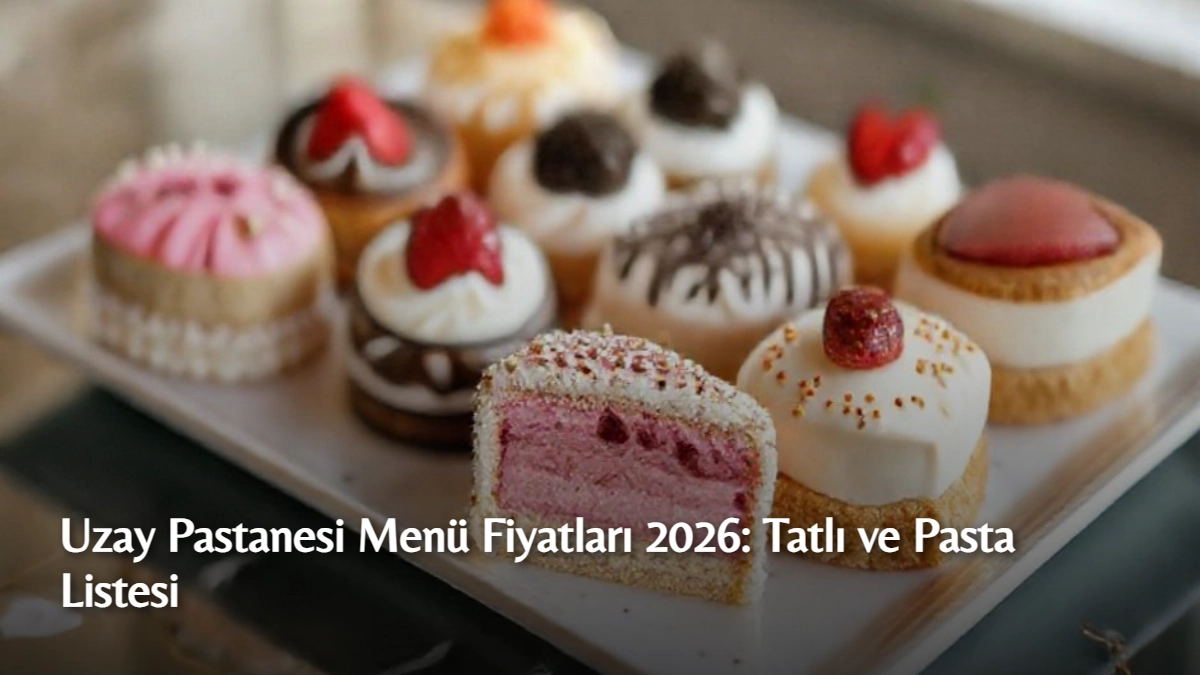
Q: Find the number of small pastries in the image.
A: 11